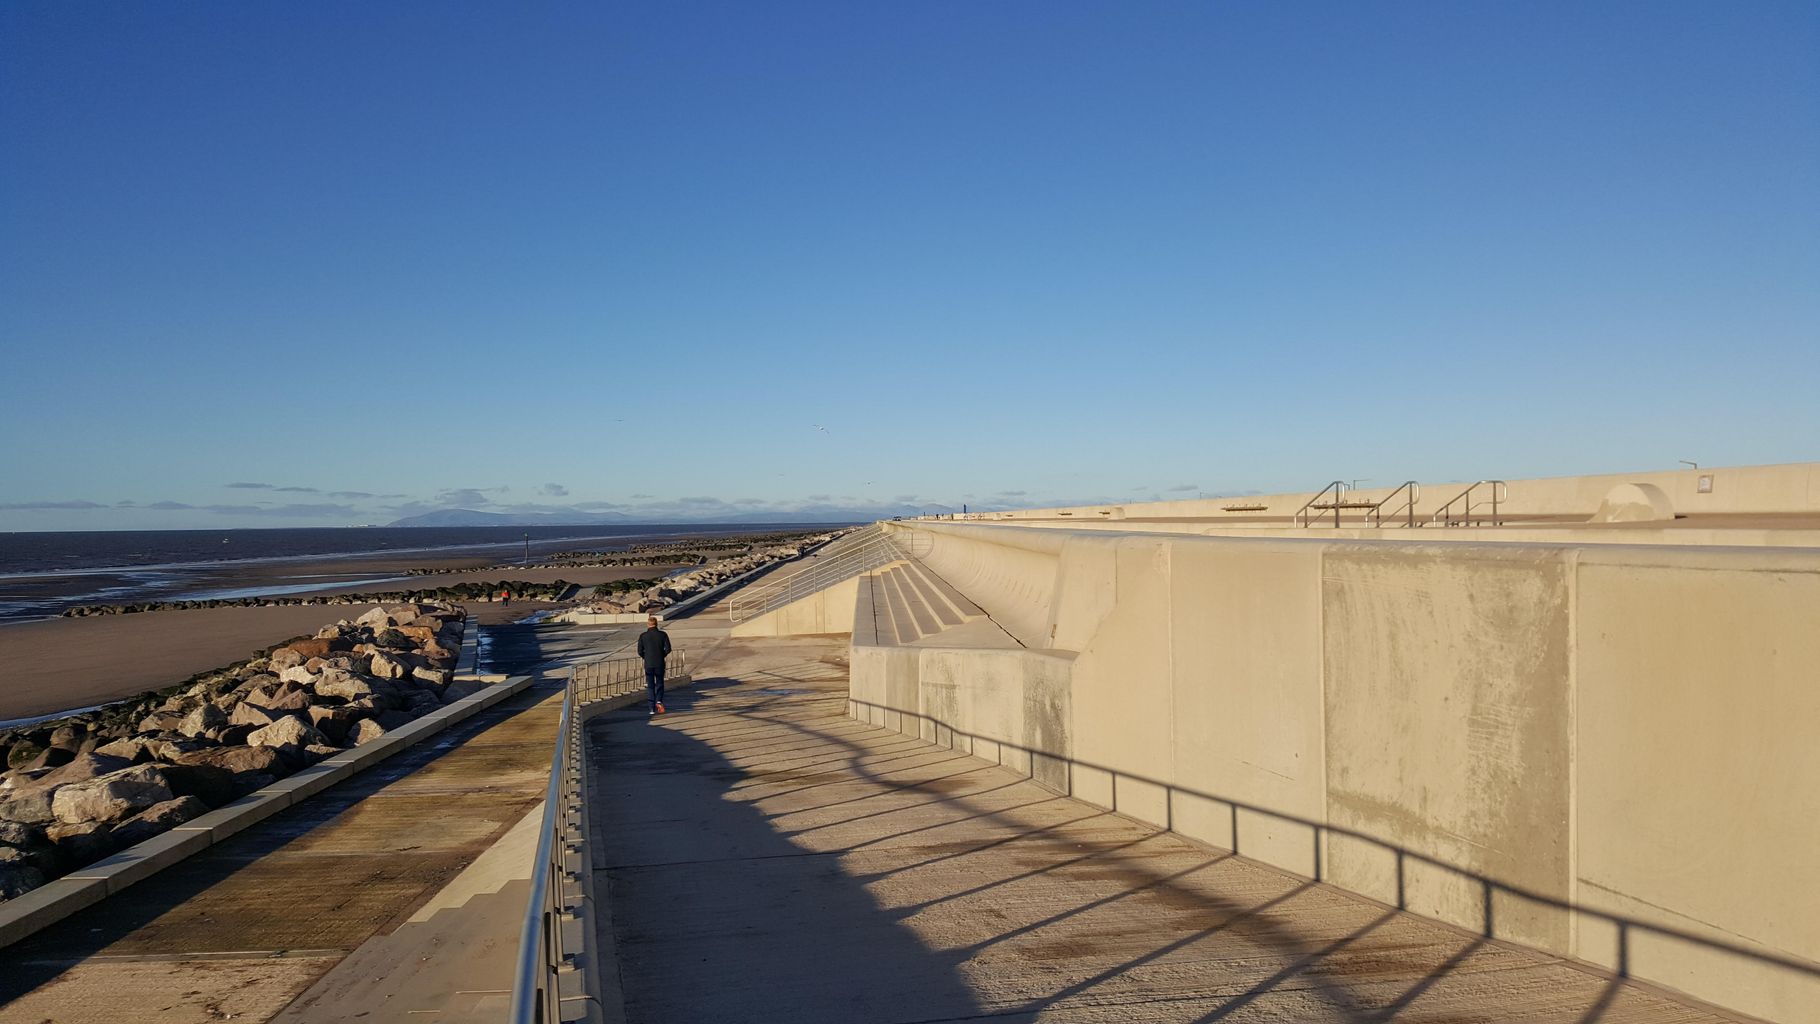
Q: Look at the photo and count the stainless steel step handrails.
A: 3